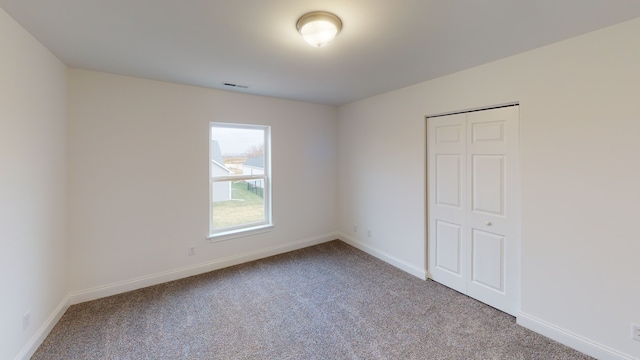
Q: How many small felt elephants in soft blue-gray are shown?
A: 0